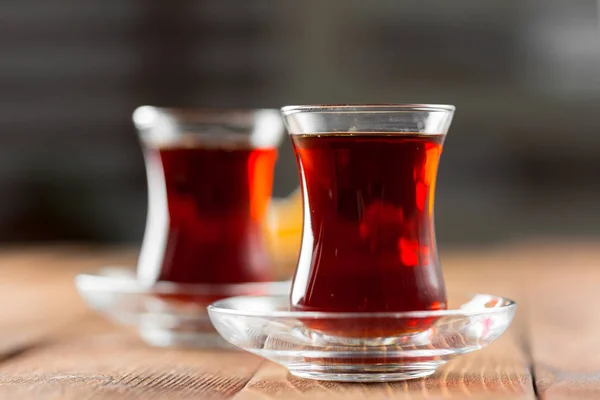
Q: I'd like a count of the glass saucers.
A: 2